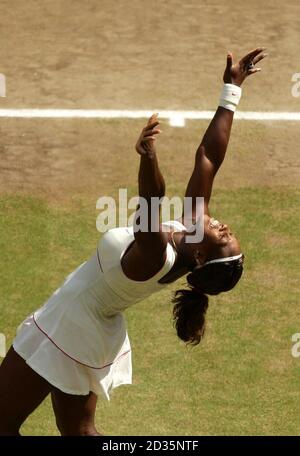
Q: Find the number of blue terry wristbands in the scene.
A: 0